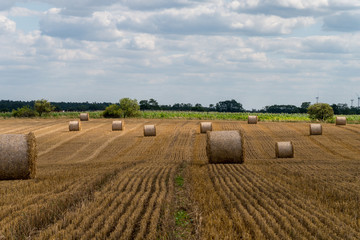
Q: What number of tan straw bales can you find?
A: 11